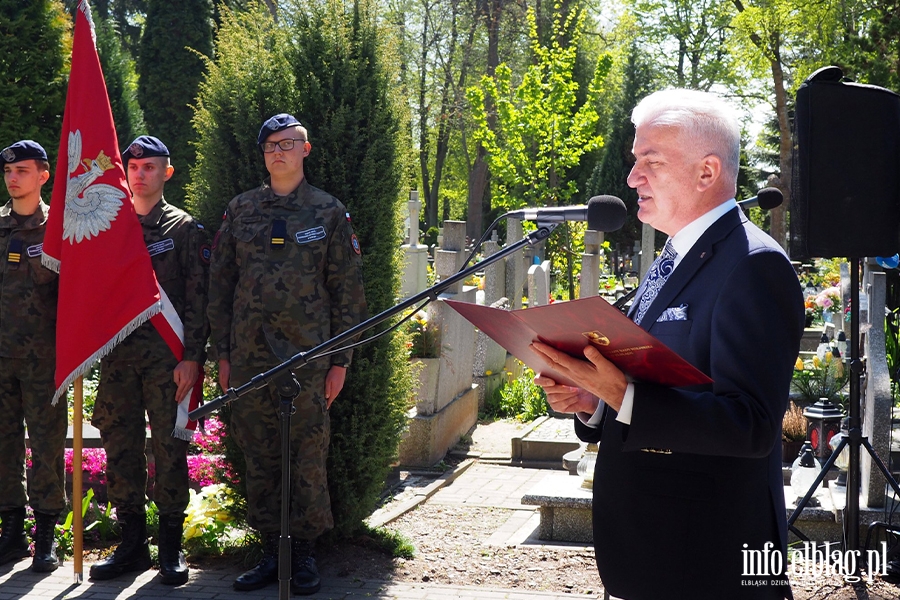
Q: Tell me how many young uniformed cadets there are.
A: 3